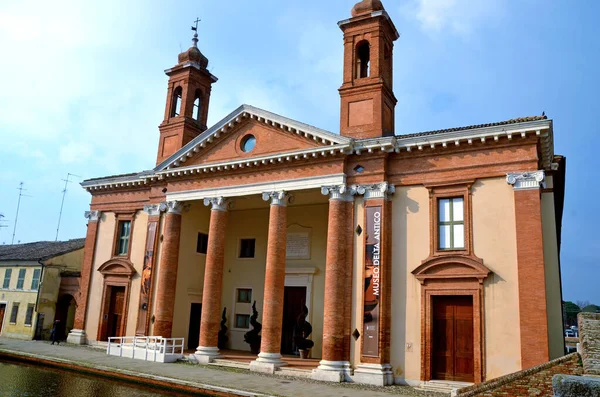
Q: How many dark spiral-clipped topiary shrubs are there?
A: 3